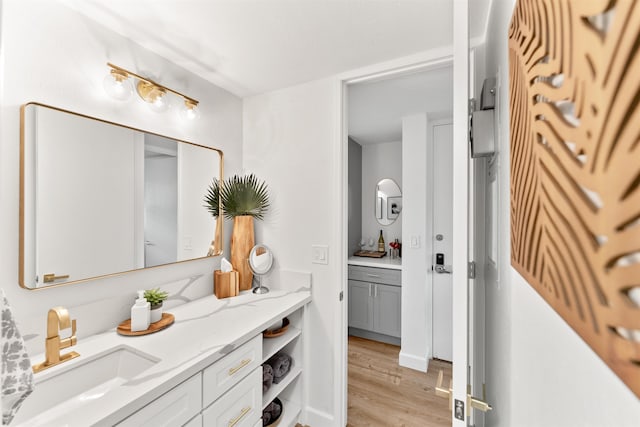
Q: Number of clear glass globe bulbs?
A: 3